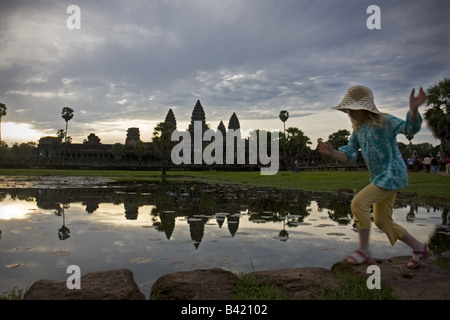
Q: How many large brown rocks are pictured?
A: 4